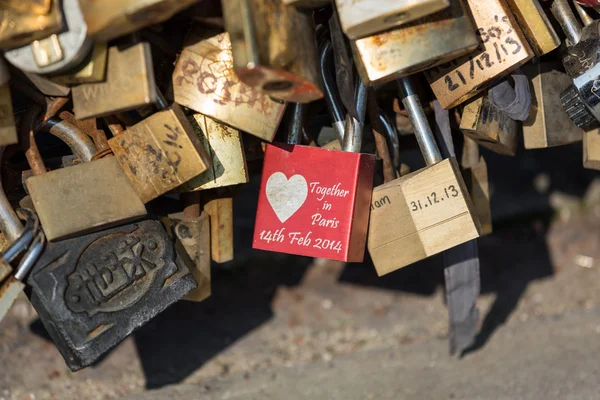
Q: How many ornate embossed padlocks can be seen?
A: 1